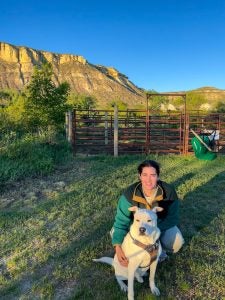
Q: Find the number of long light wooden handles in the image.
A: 1